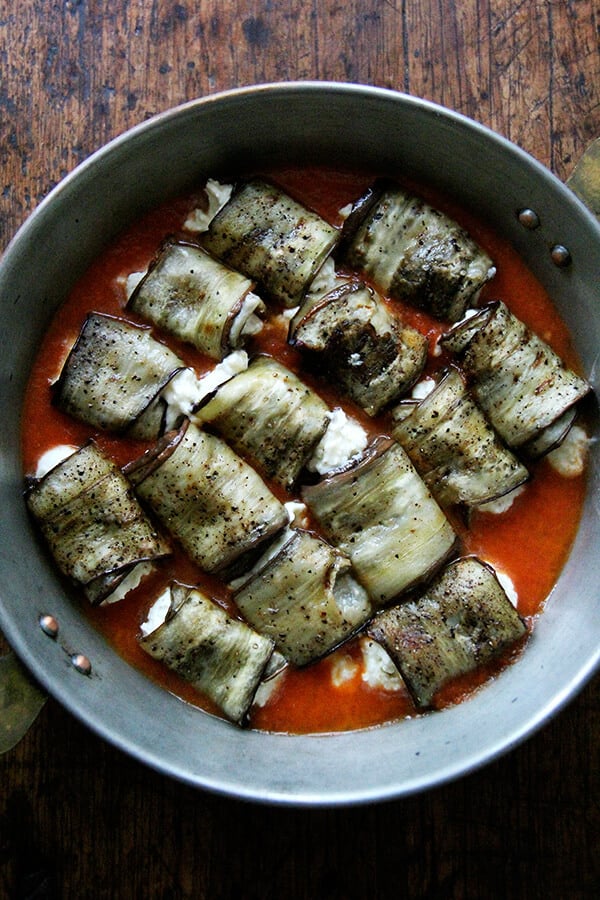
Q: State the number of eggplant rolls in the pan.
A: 14